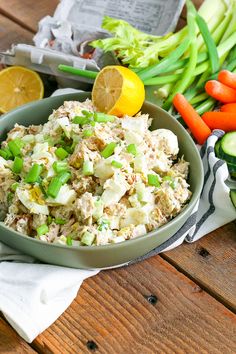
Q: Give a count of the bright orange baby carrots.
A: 5